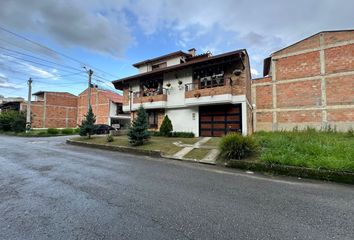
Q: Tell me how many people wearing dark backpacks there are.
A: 0